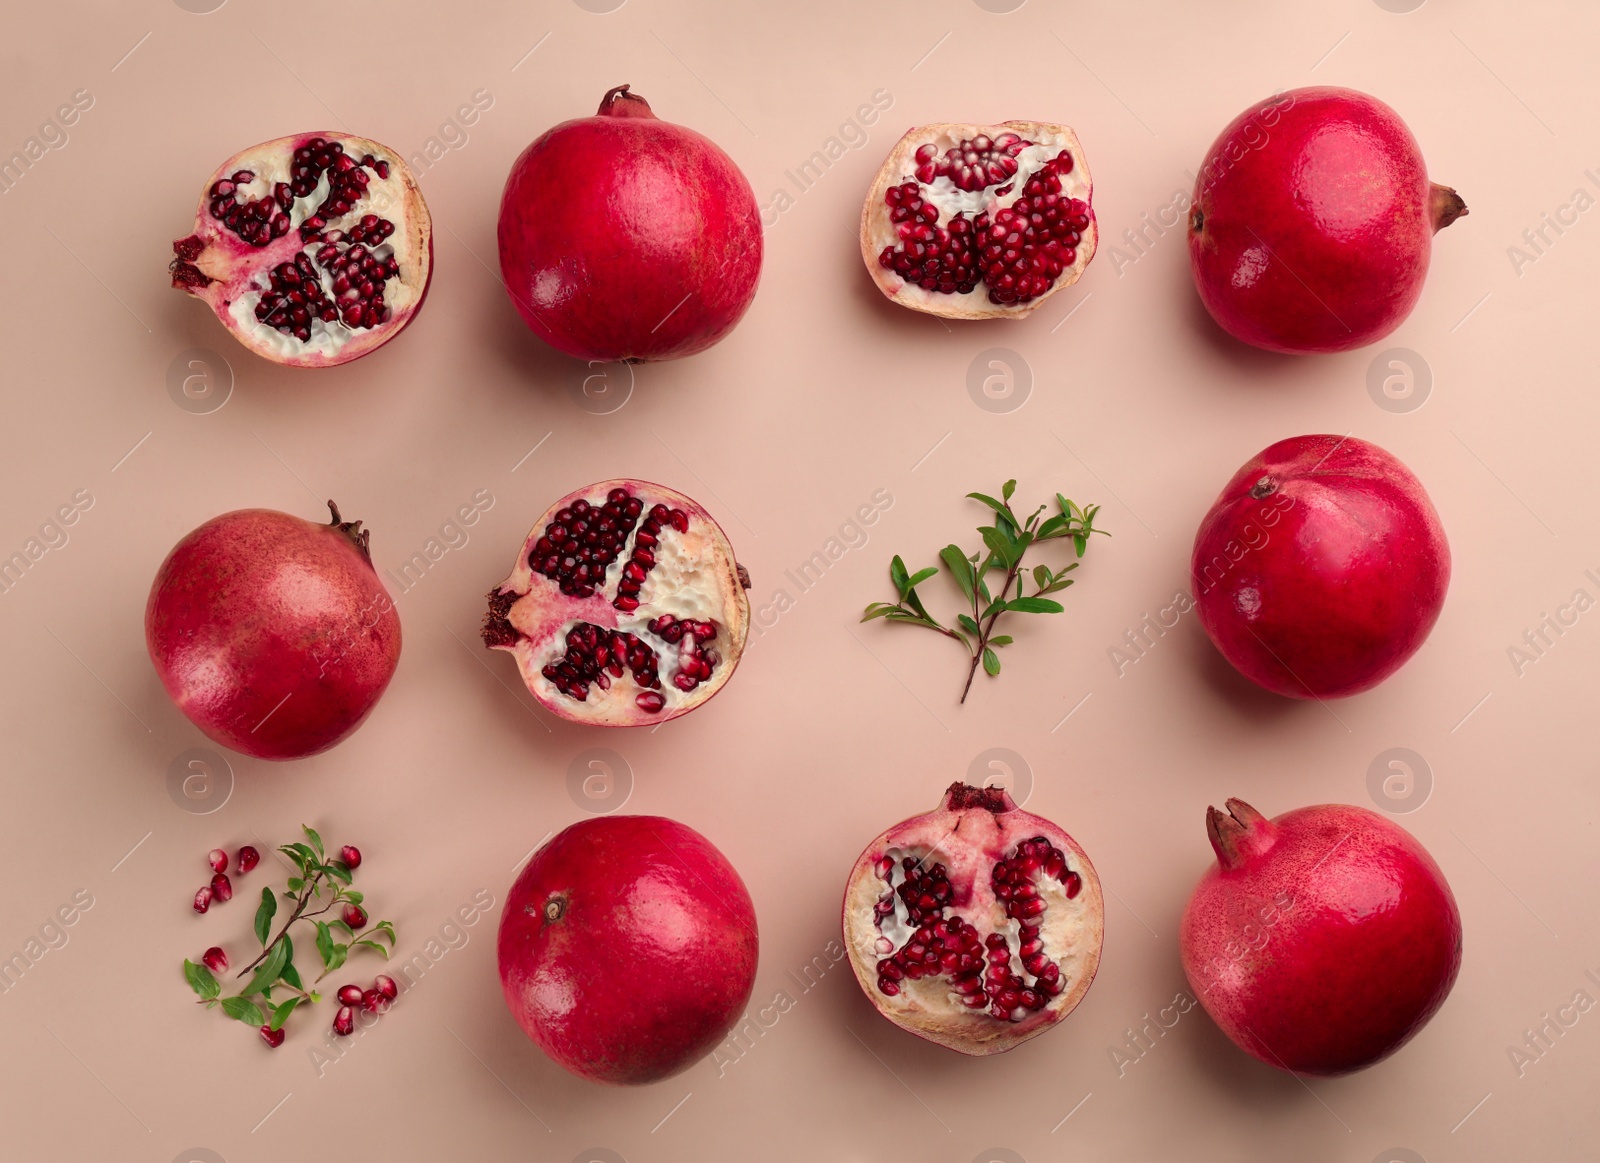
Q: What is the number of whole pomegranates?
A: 6